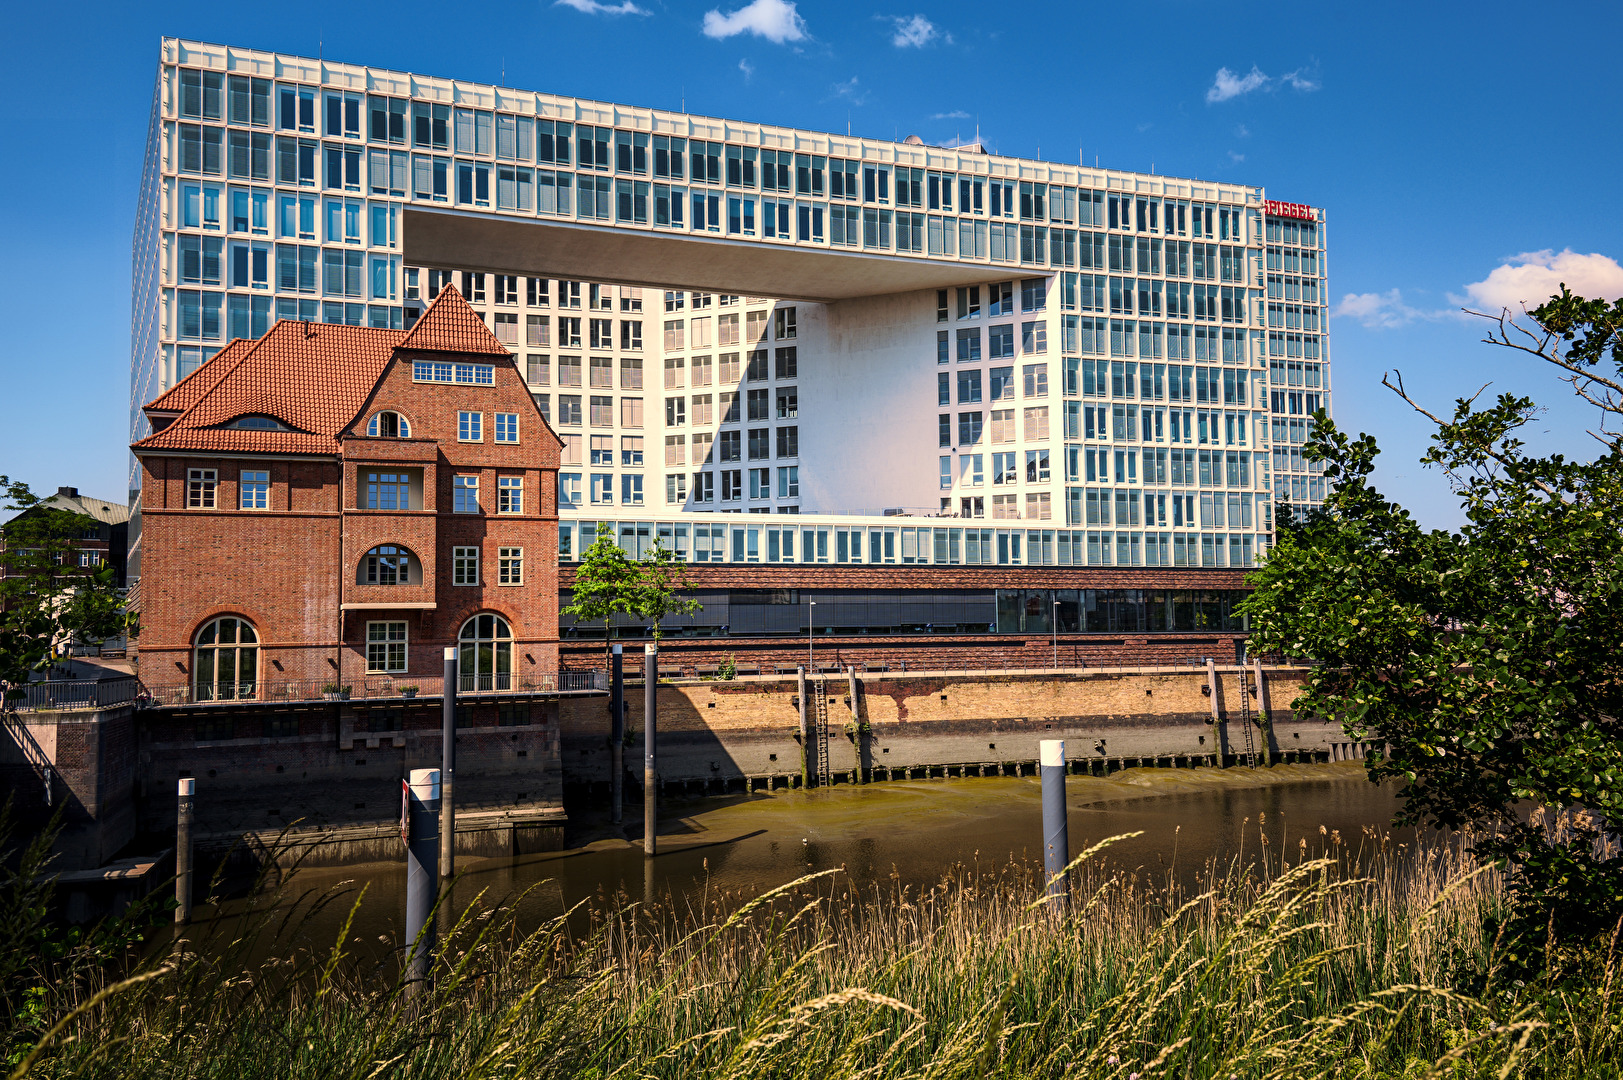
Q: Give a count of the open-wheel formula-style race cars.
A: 0